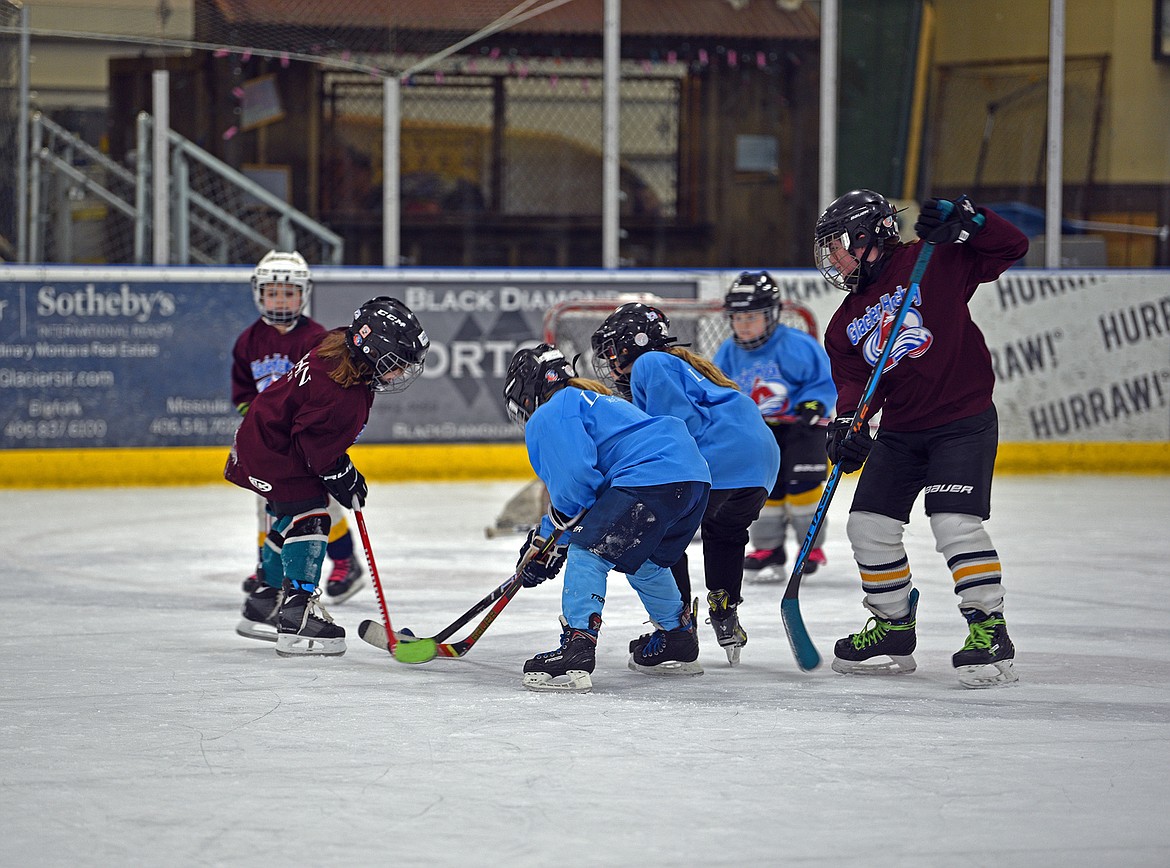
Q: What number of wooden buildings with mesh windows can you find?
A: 1